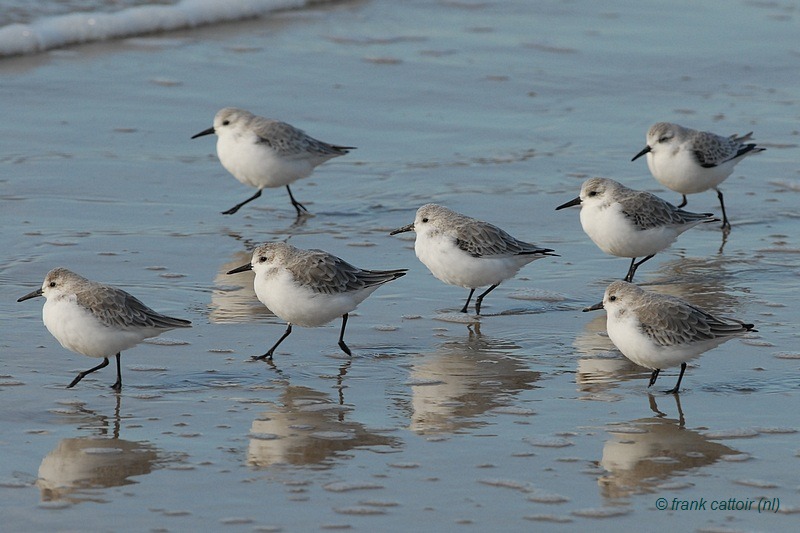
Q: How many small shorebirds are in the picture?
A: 7